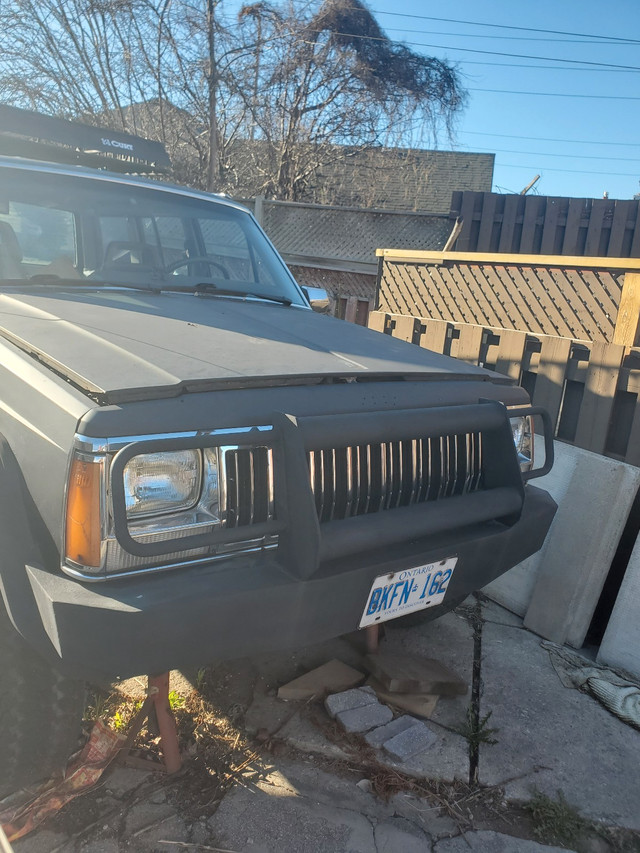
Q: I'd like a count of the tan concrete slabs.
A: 3